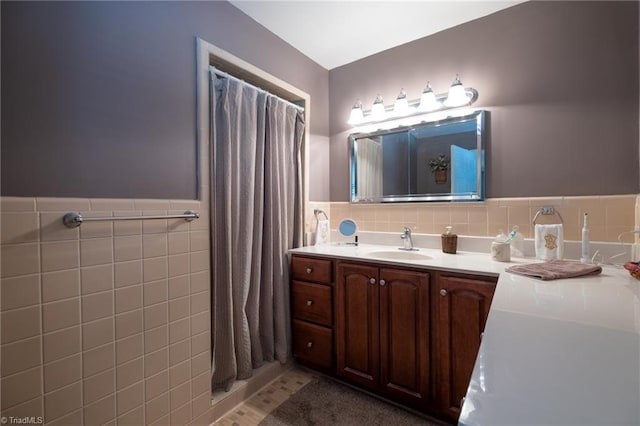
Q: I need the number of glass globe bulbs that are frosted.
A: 5